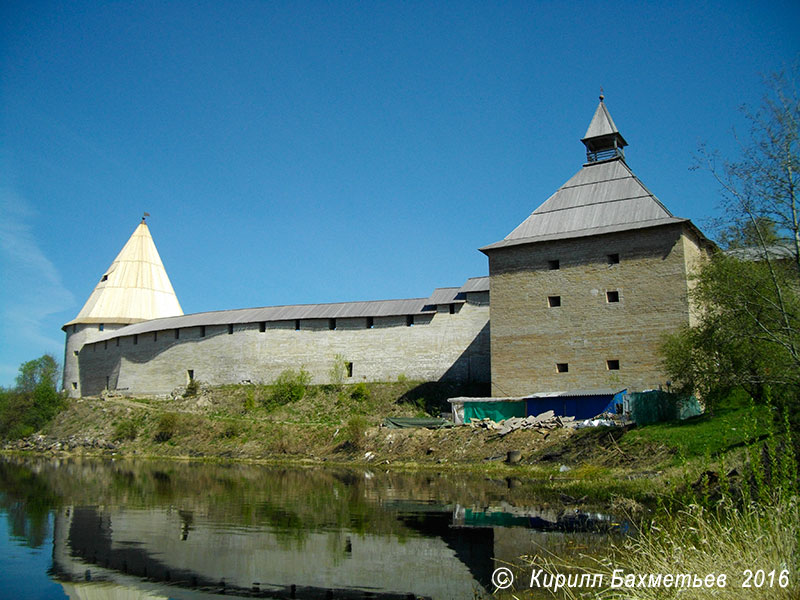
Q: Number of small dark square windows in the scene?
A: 6